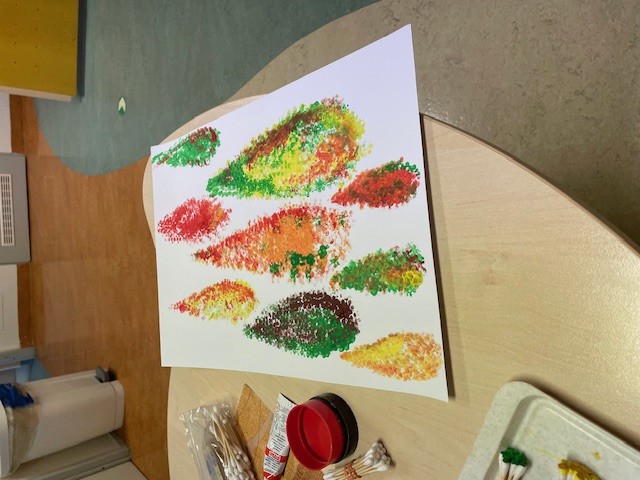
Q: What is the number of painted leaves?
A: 9